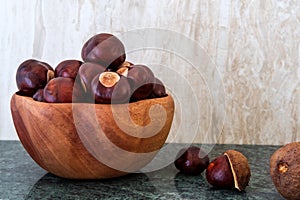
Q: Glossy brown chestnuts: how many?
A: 12